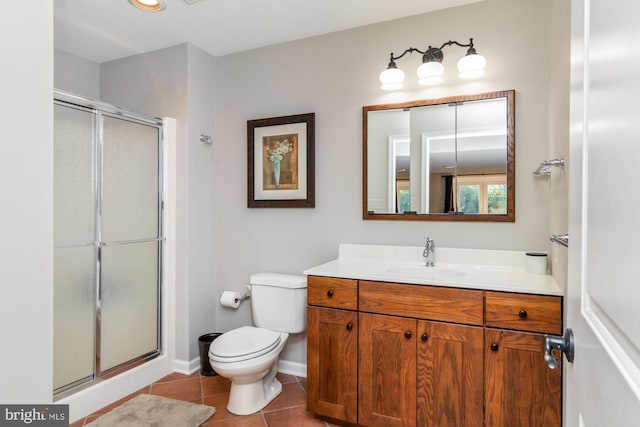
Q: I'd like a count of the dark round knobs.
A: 6